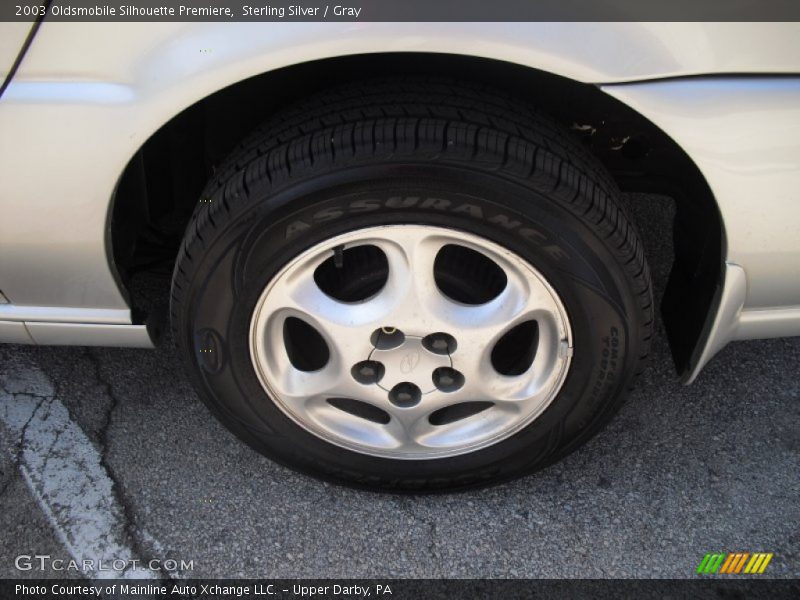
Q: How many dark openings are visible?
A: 6